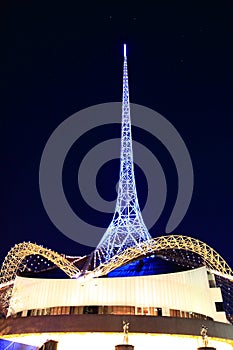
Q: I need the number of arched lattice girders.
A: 2